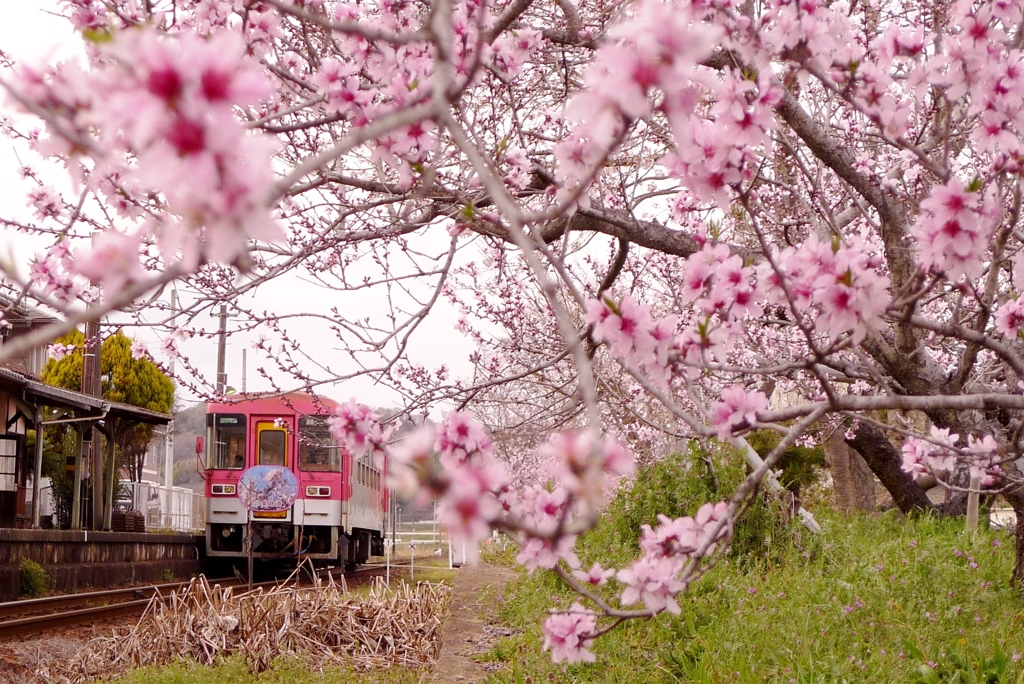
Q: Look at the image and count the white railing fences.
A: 1